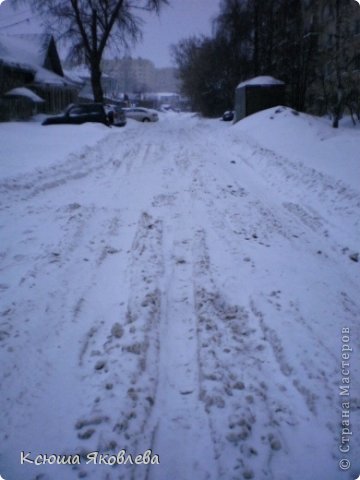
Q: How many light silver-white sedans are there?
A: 1